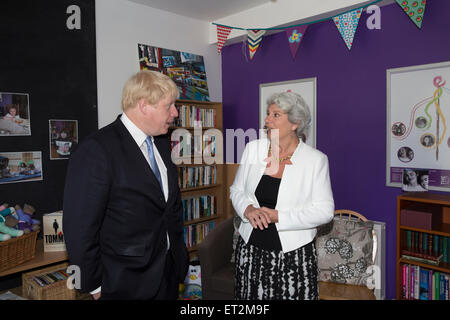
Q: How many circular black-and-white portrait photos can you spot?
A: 4